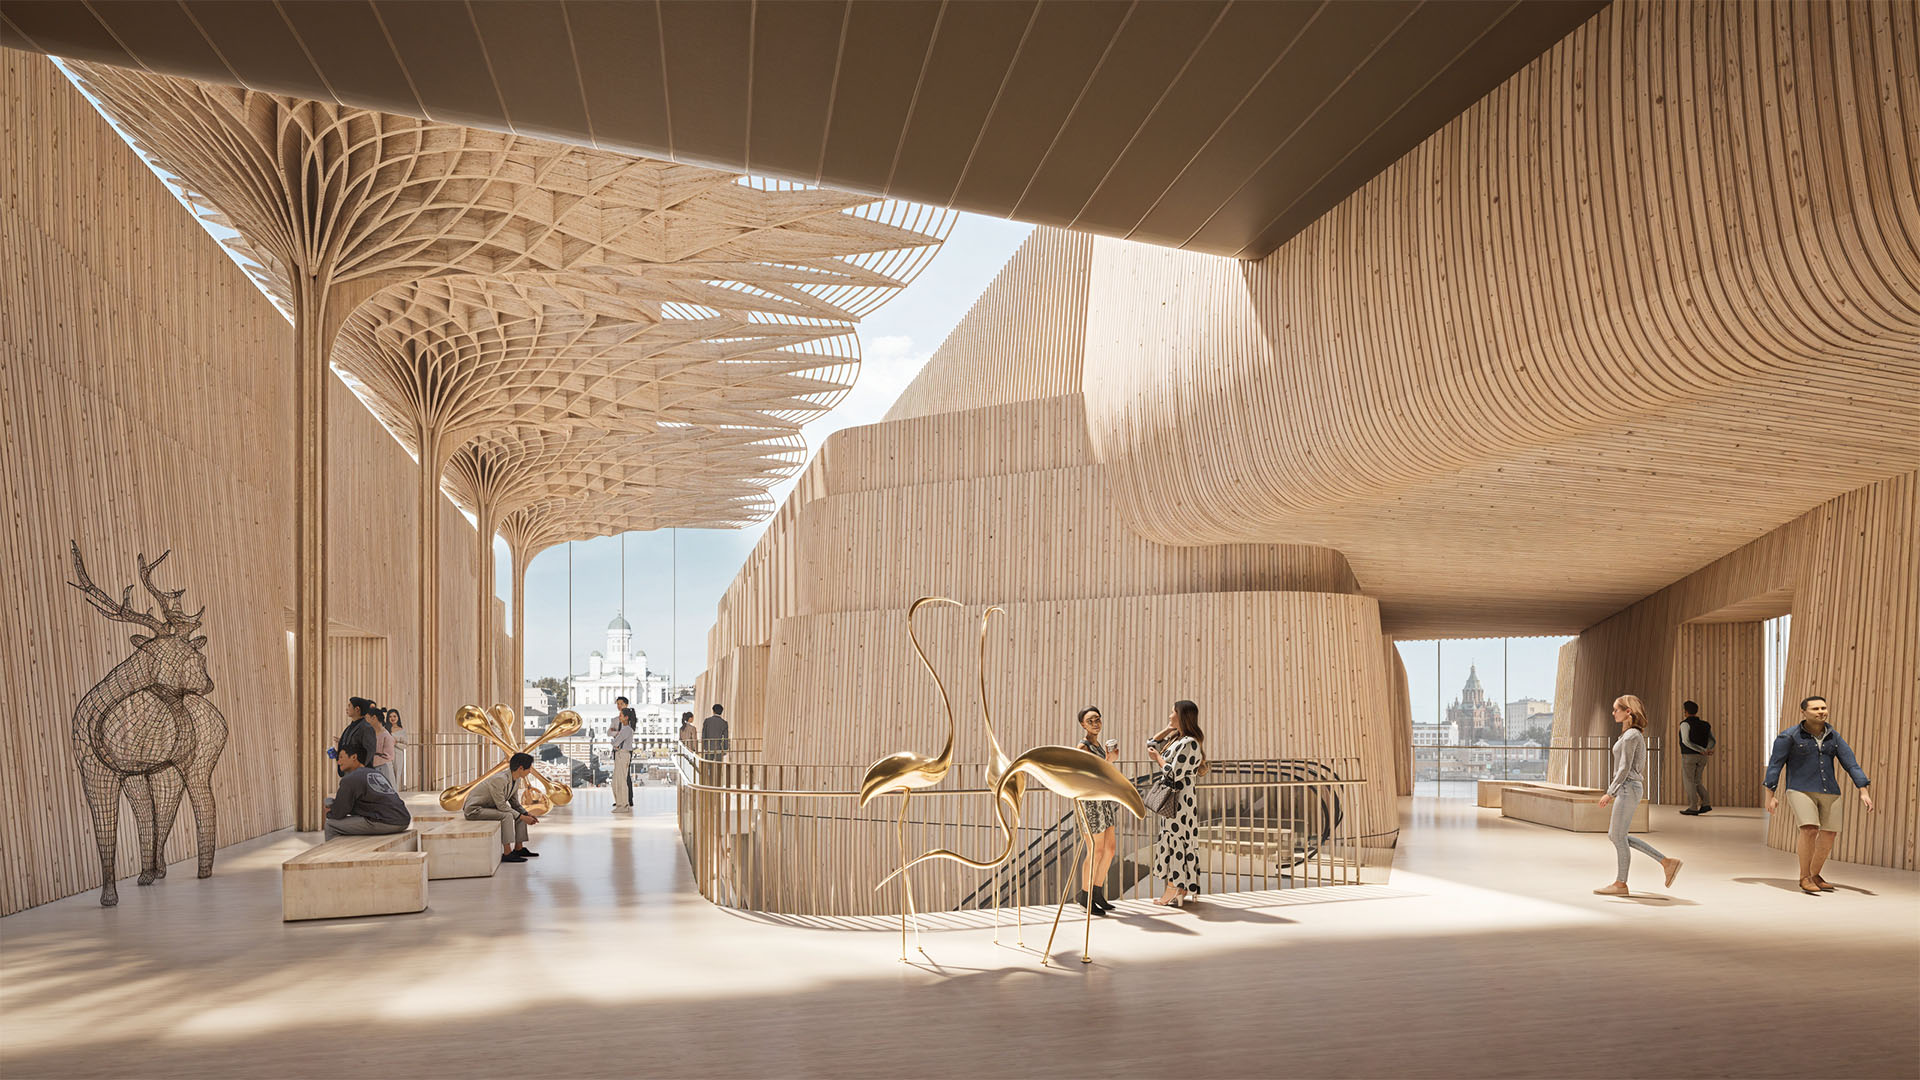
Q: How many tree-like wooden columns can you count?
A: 4